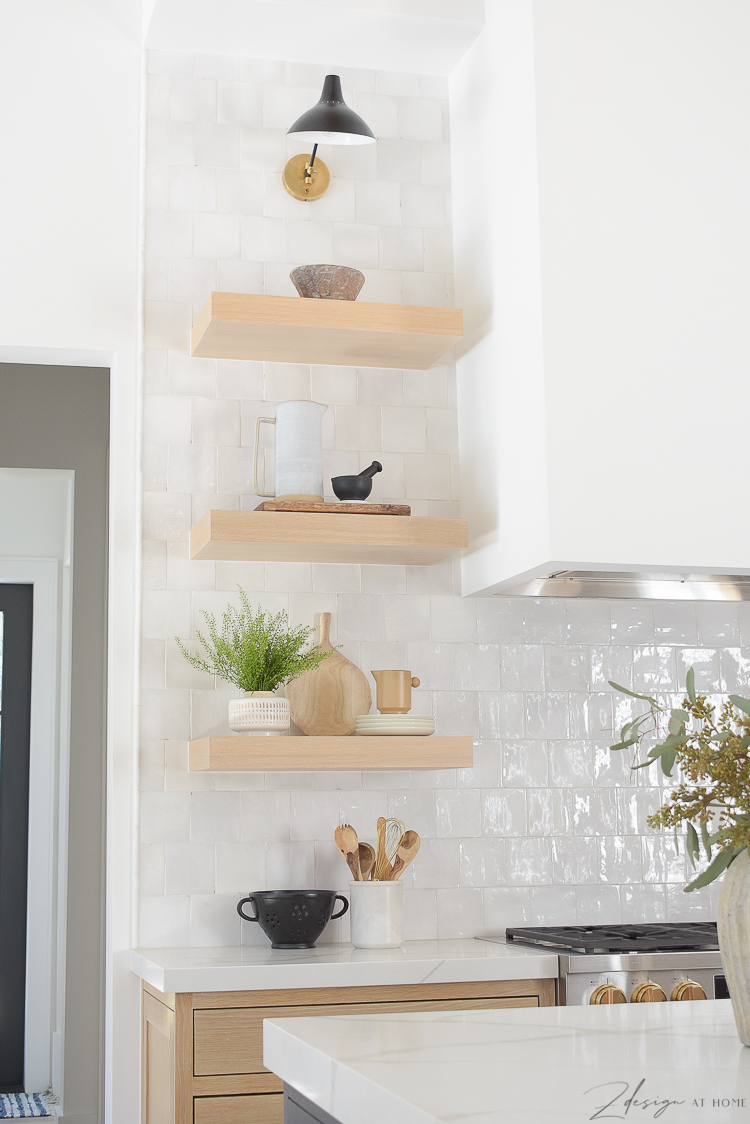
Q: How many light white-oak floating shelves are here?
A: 3